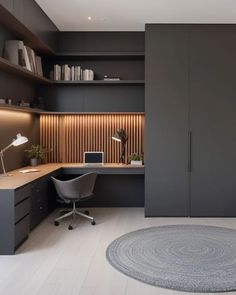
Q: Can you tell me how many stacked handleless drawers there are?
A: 3